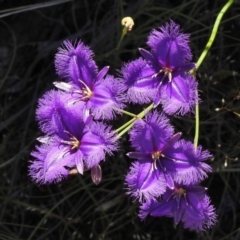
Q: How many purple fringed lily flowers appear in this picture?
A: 5